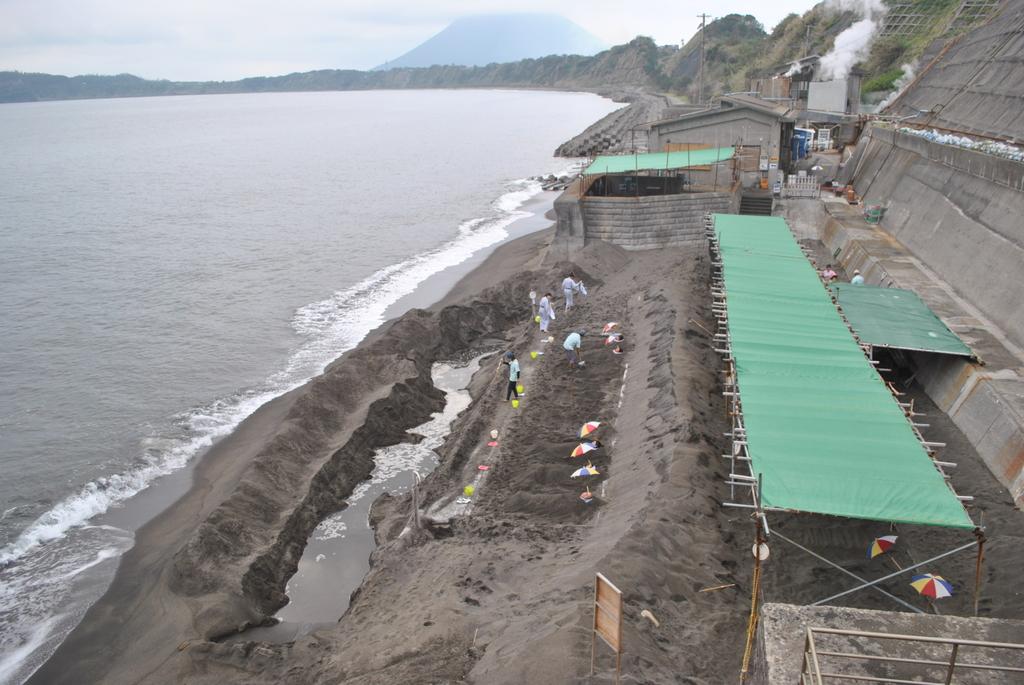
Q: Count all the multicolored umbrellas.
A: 7